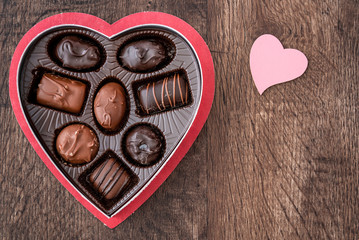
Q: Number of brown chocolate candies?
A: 8